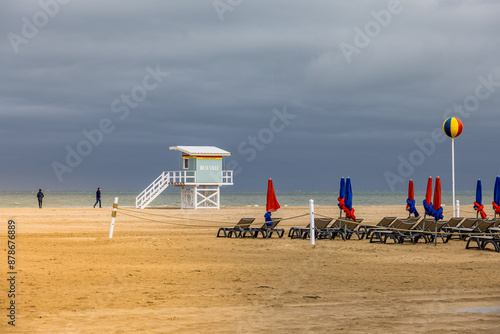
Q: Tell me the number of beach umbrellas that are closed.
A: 8